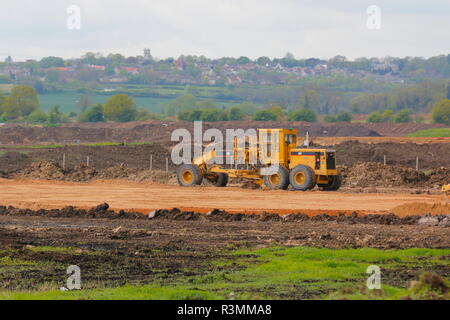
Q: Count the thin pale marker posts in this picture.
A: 6